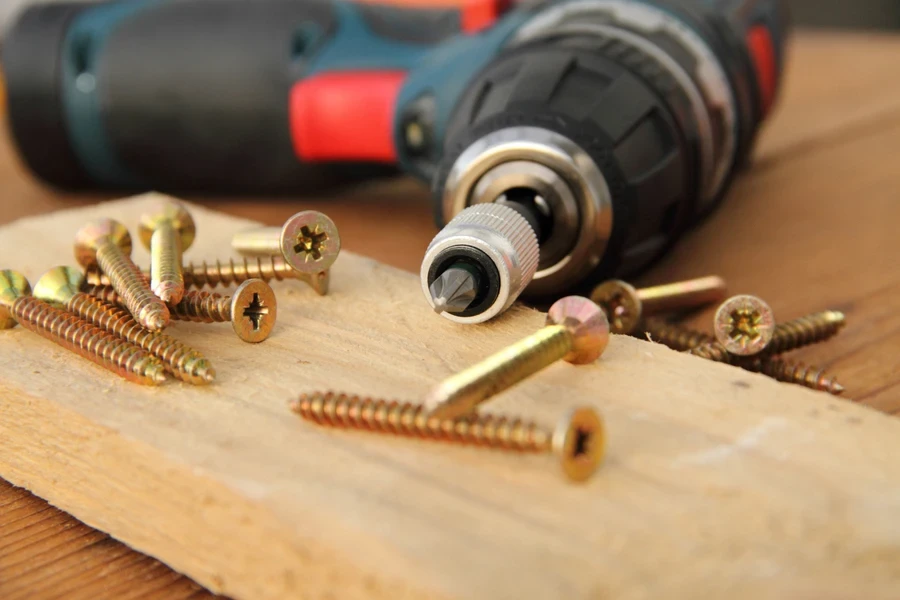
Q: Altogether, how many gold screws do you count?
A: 13